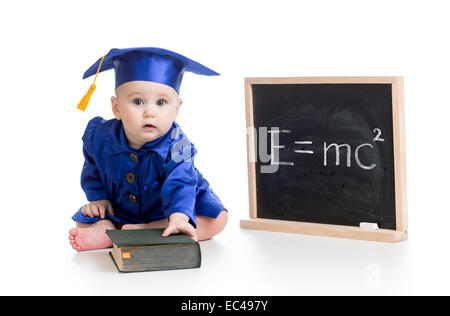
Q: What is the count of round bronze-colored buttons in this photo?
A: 3